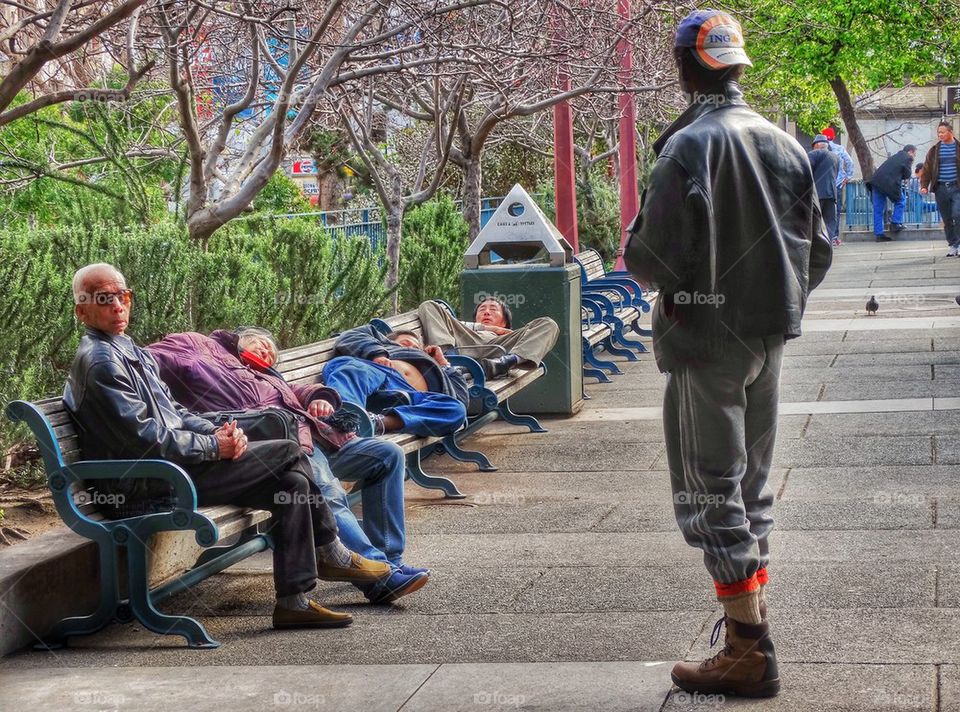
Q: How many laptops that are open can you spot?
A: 0